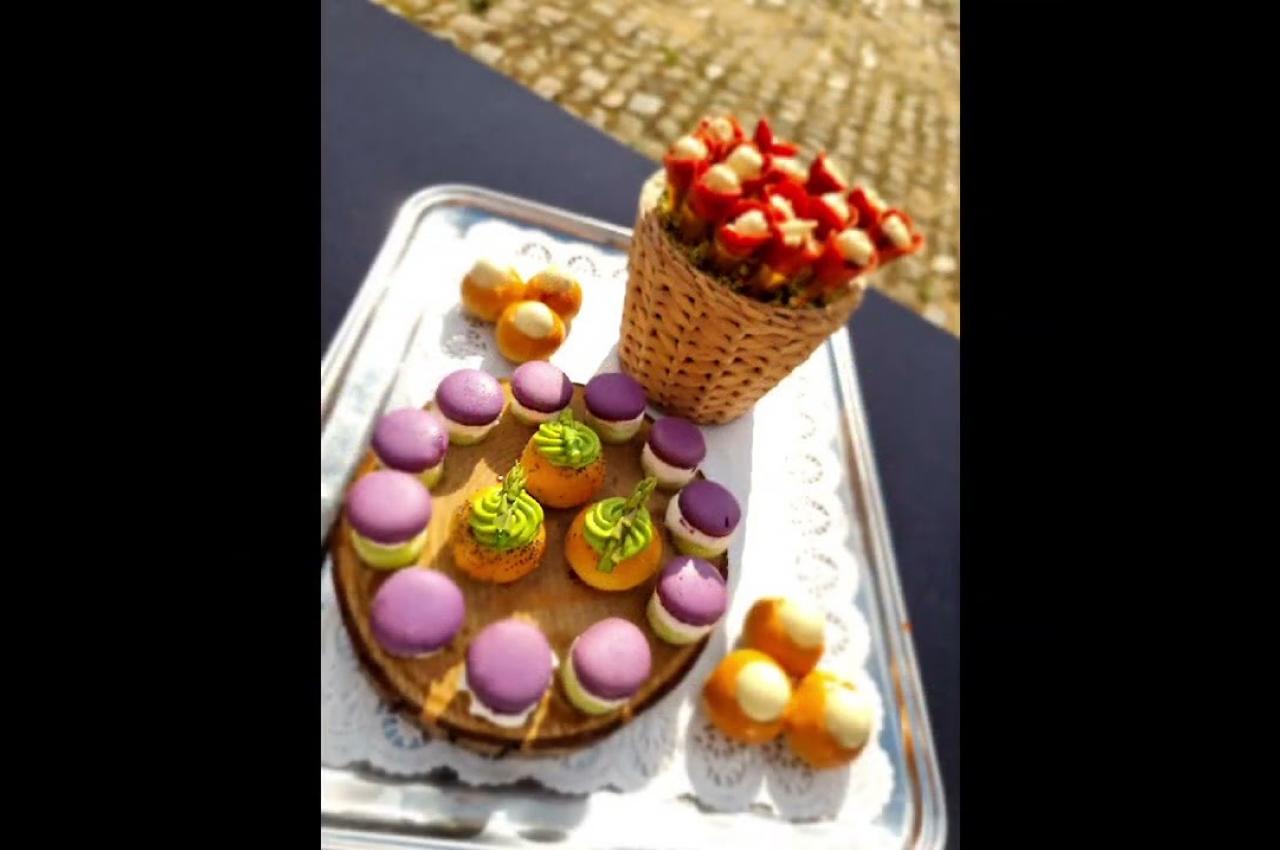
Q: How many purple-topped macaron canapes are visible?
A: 11